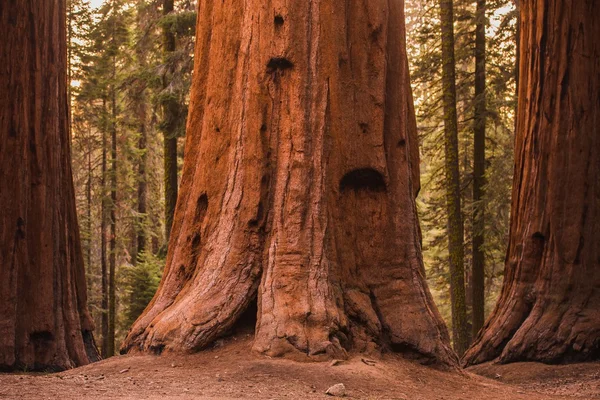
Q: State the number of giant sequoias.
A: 3